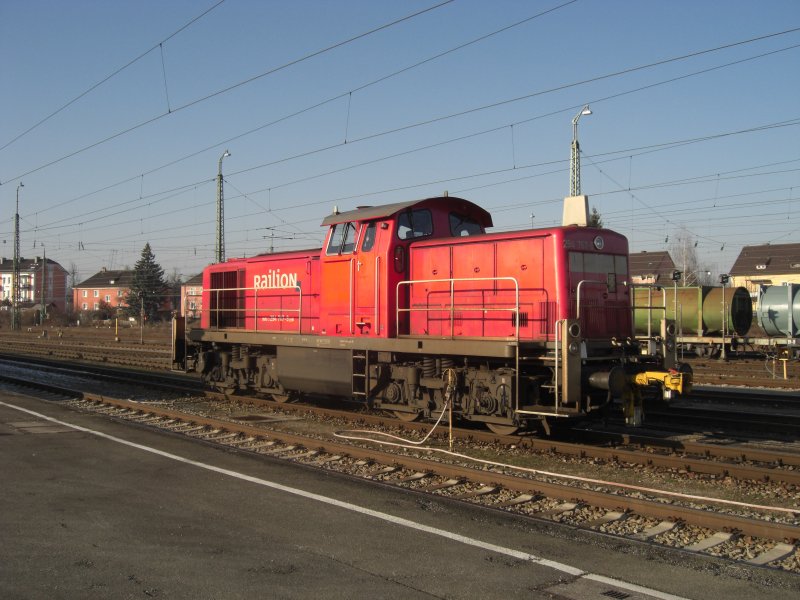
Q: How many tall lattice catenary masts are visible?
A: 3